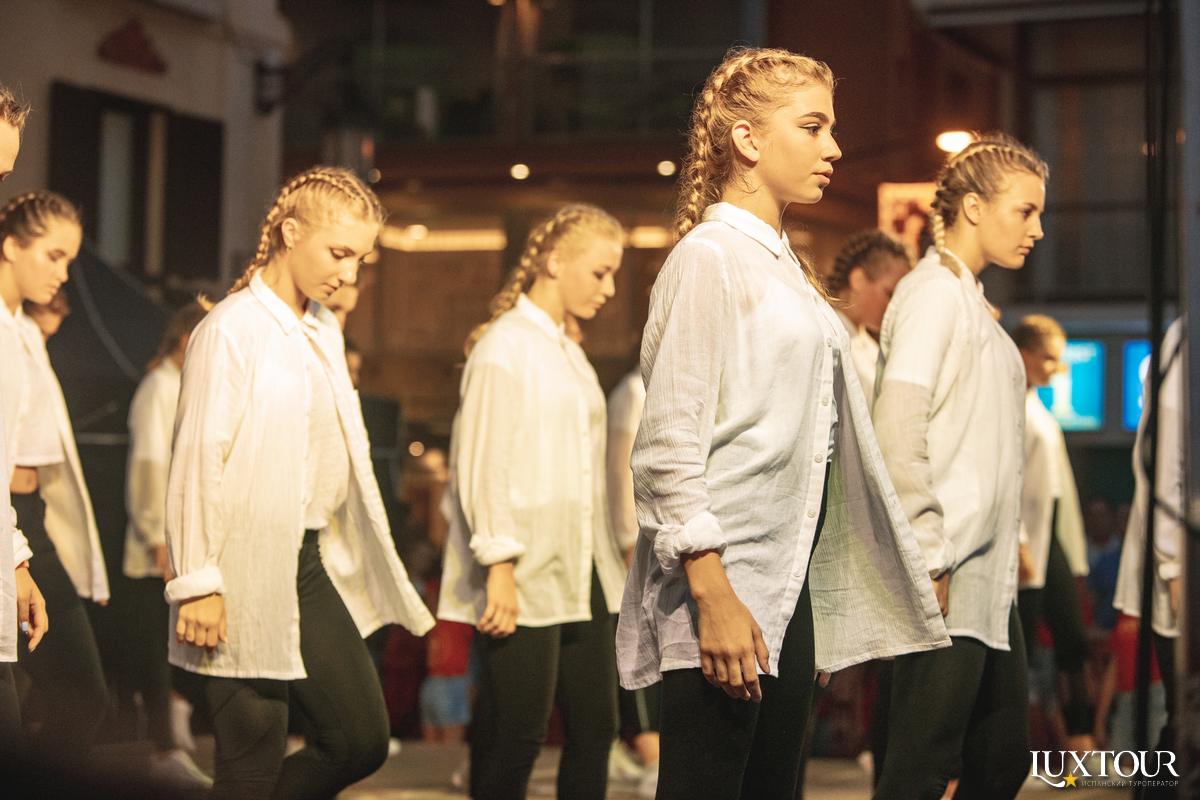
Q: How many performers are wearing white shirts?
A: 11